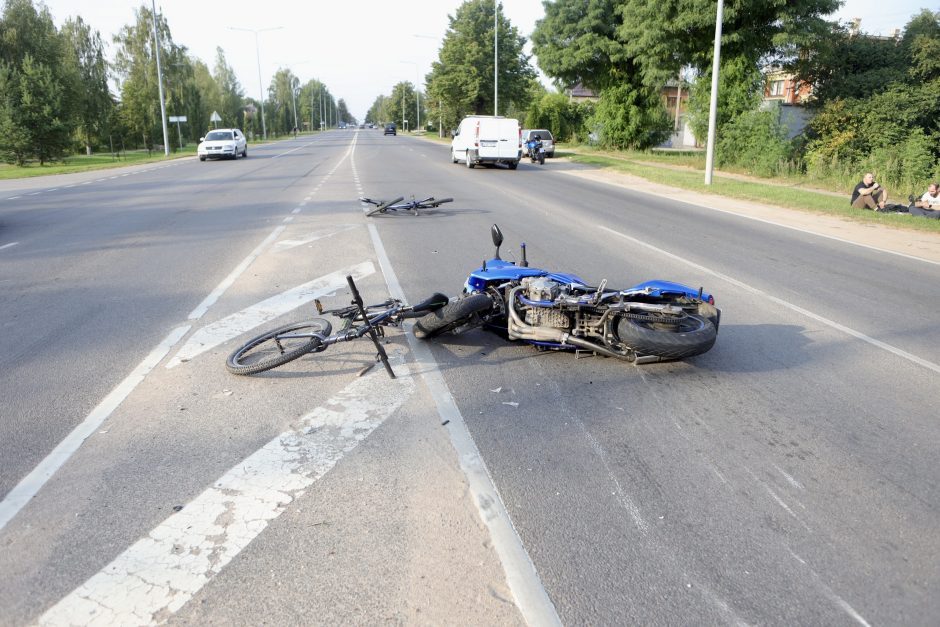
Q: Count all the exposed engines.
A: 1